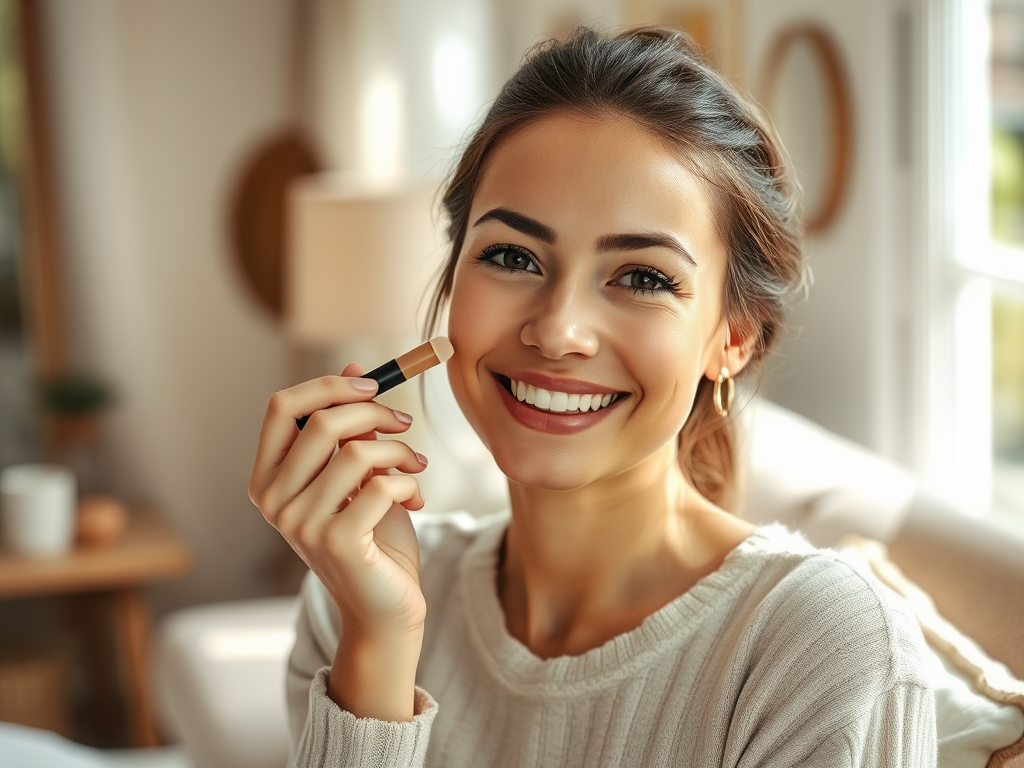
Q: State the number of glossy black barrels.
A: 1